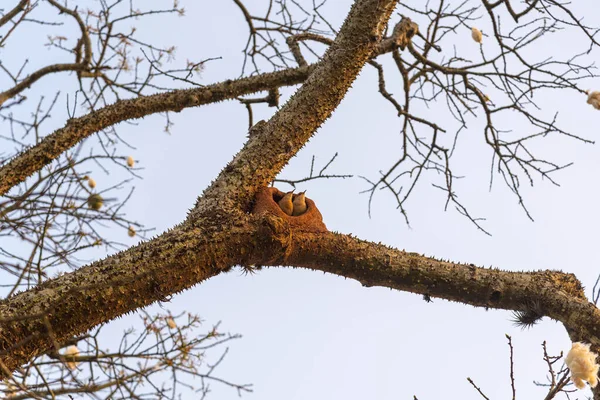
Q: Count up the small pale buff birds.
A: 2